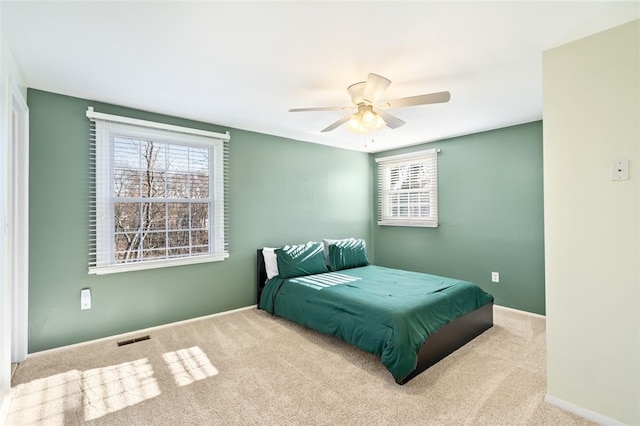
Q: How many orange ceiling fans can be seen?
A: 0